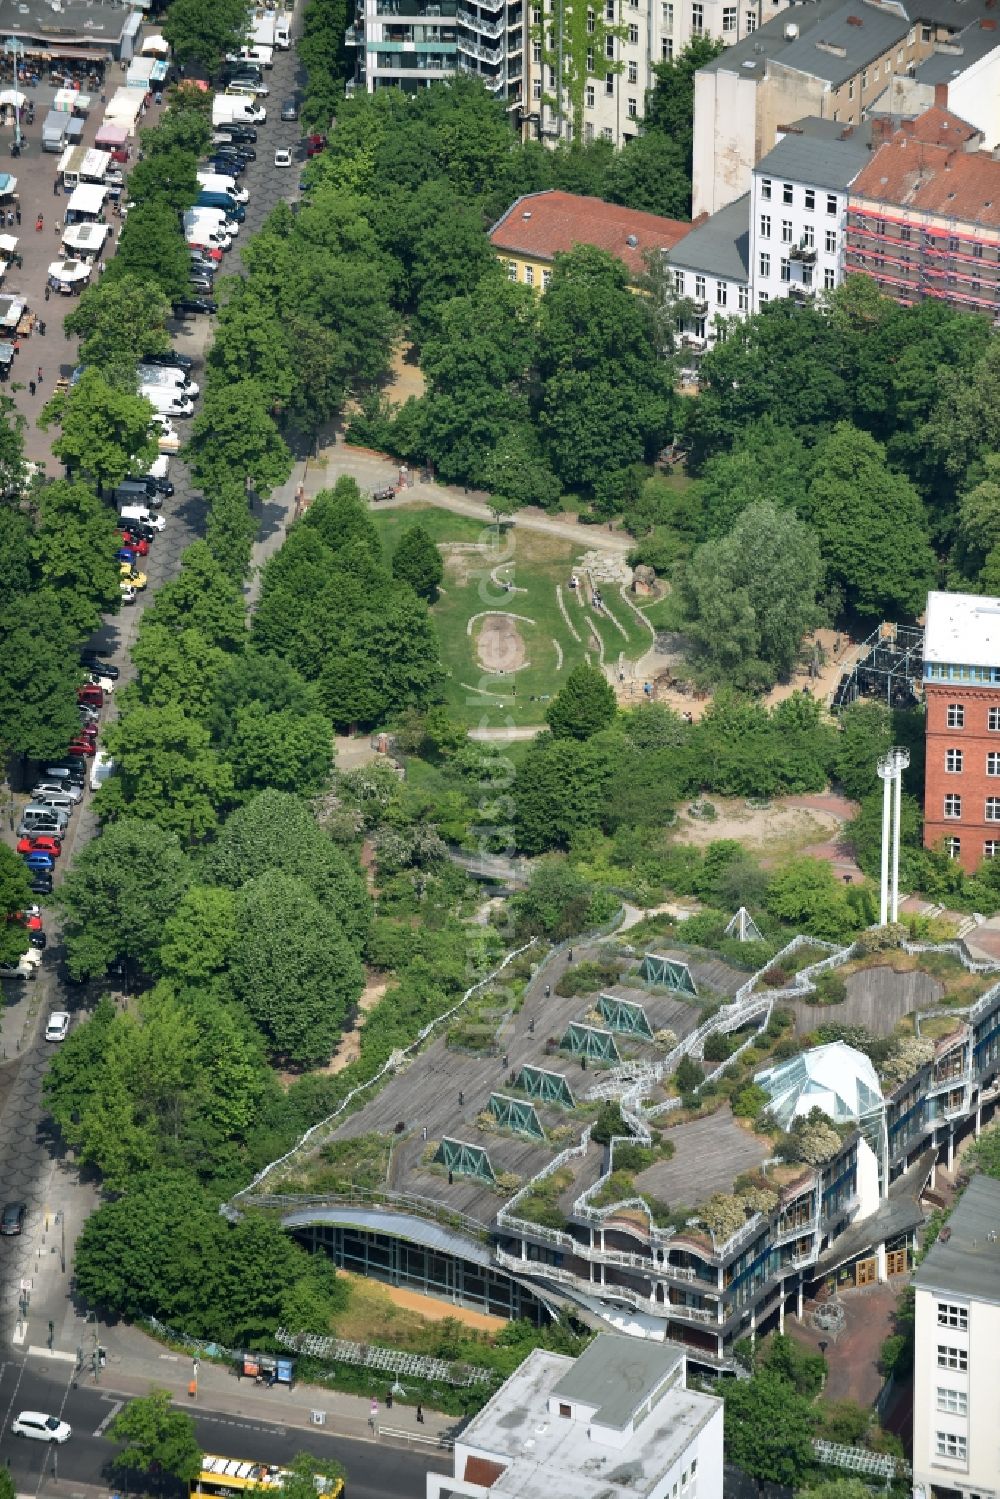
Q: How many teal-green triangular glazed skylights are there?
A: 6